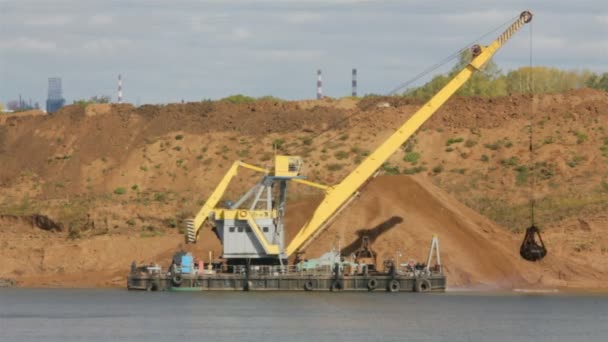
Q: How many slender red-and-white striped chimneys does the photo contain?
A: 3